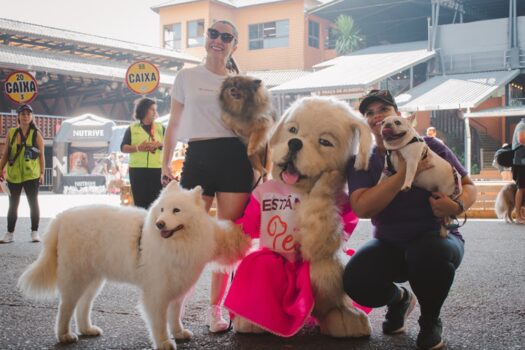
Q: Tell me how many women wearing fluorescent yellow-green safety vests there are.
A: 2